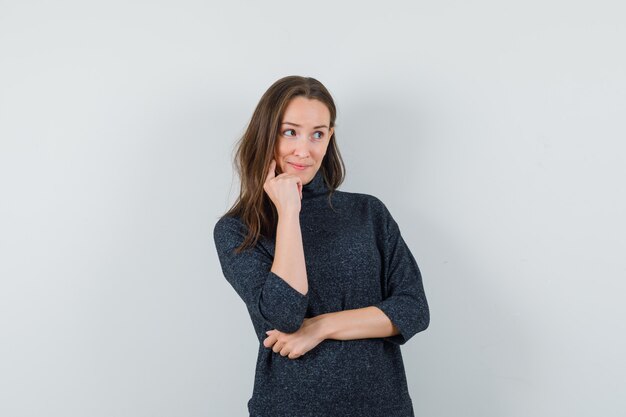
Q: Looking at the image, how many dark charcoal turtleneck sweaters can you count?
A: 1